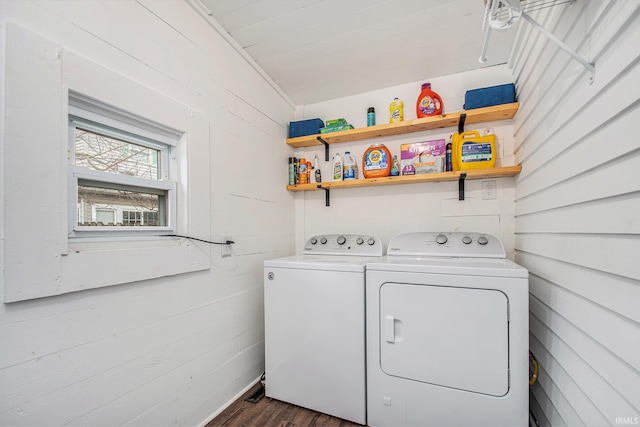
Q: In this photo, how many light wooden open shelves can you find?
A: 2